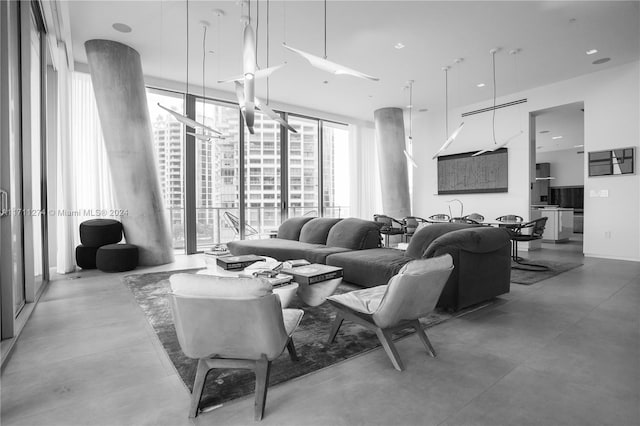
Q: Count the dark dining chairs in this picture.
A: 7